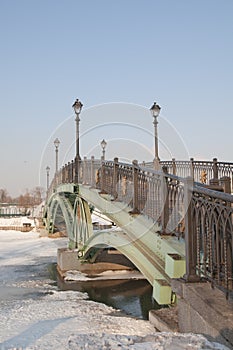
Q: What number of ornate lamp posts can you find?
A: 5